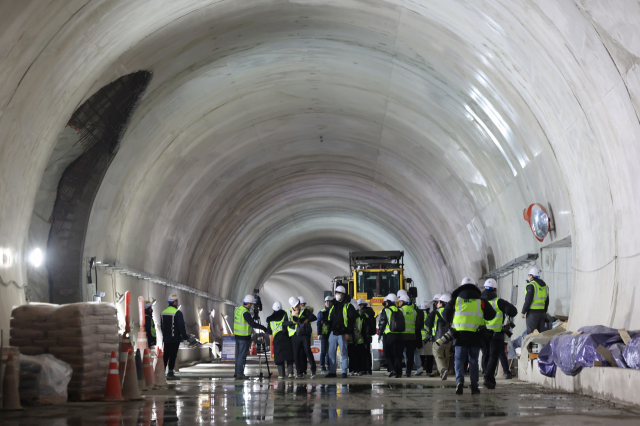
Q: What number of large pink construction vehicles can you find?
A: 0